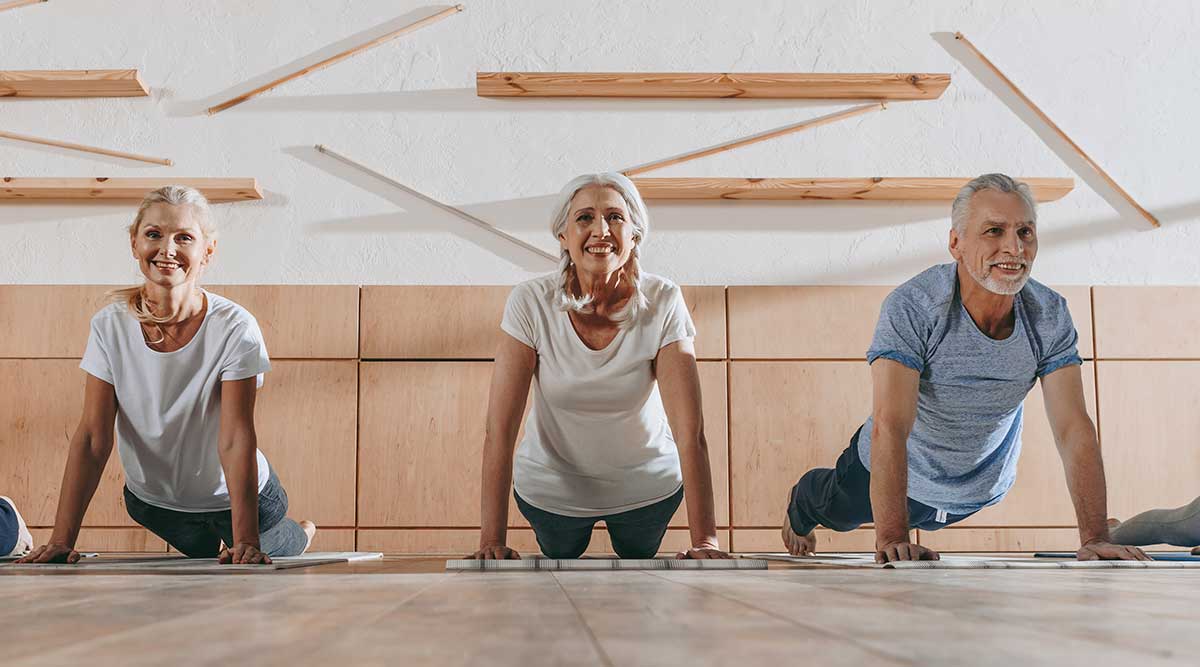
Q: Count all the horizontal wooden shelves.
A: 4